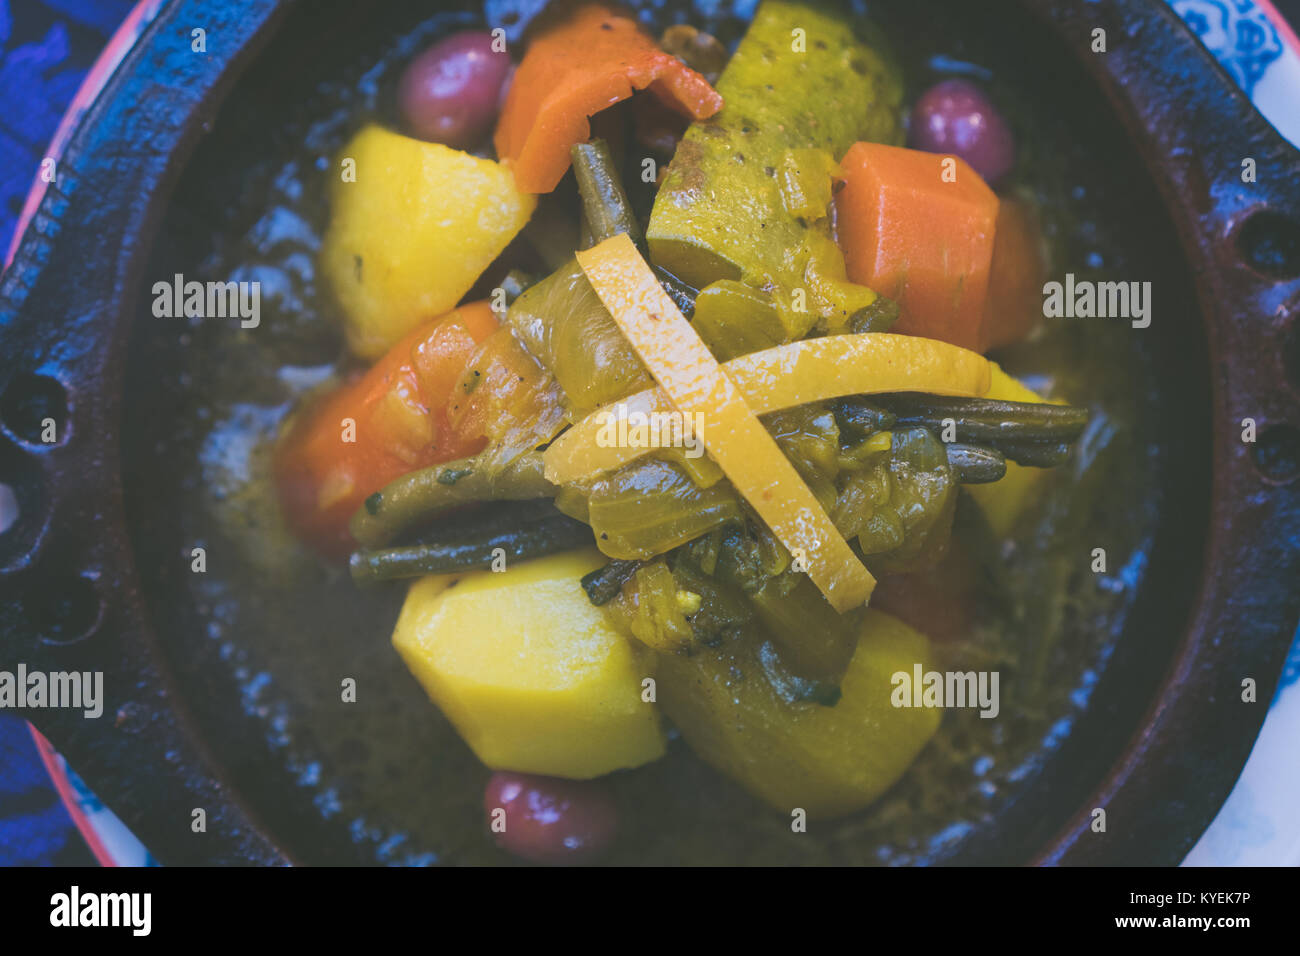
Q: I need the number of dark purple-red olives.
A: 3